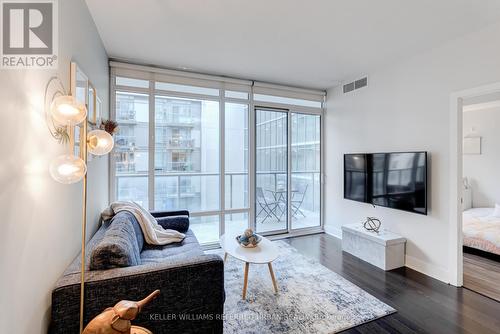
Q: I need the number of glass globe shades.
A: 3